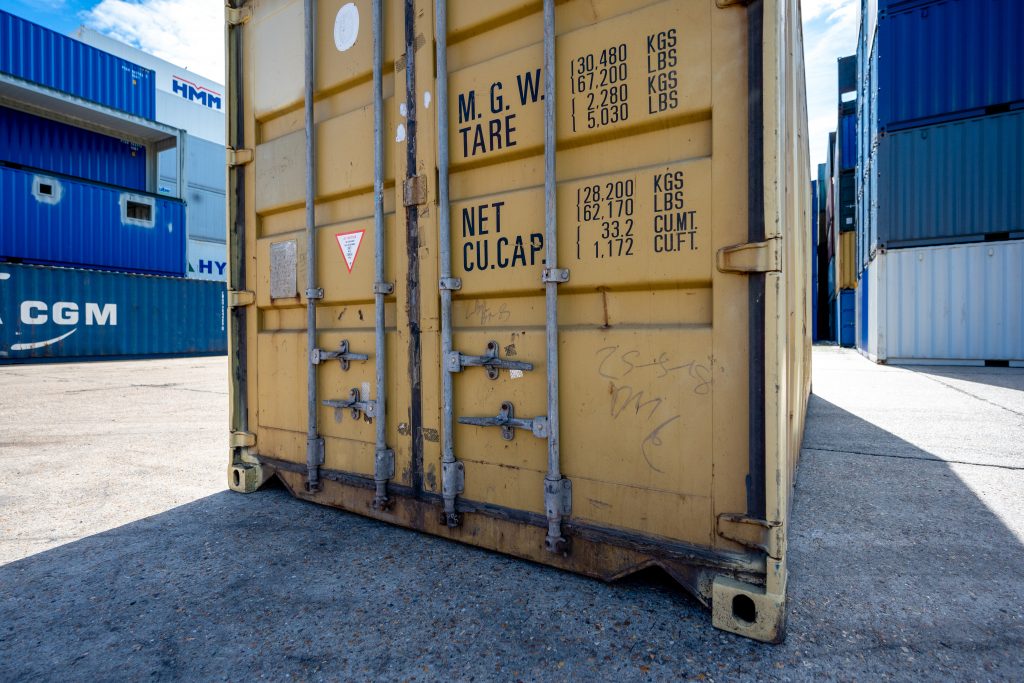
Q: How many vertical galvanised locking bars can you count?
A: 4